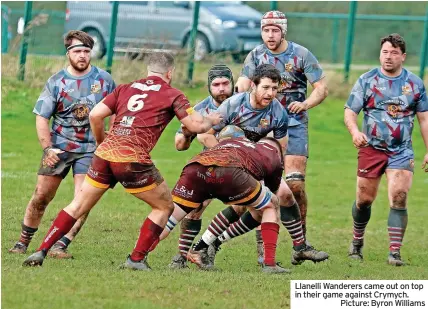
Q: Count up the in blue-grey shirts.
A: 5